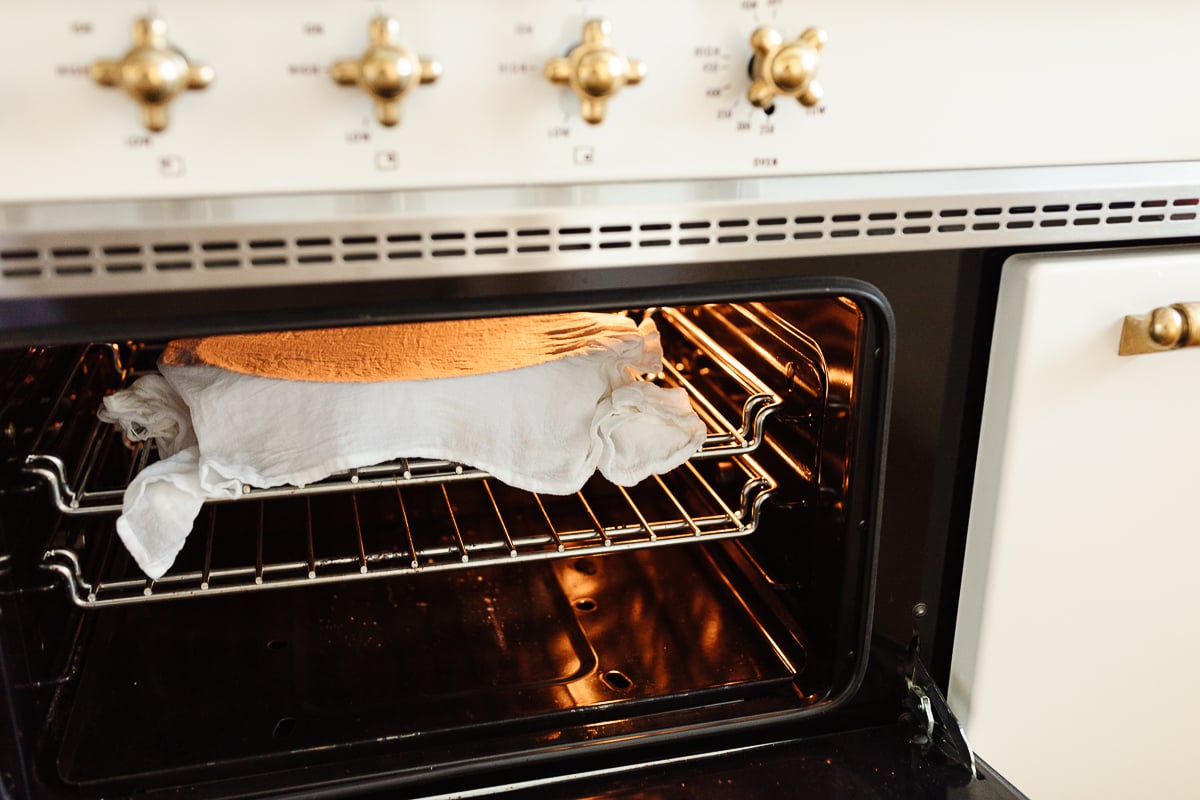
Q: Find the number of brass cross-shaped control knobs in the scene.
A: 4